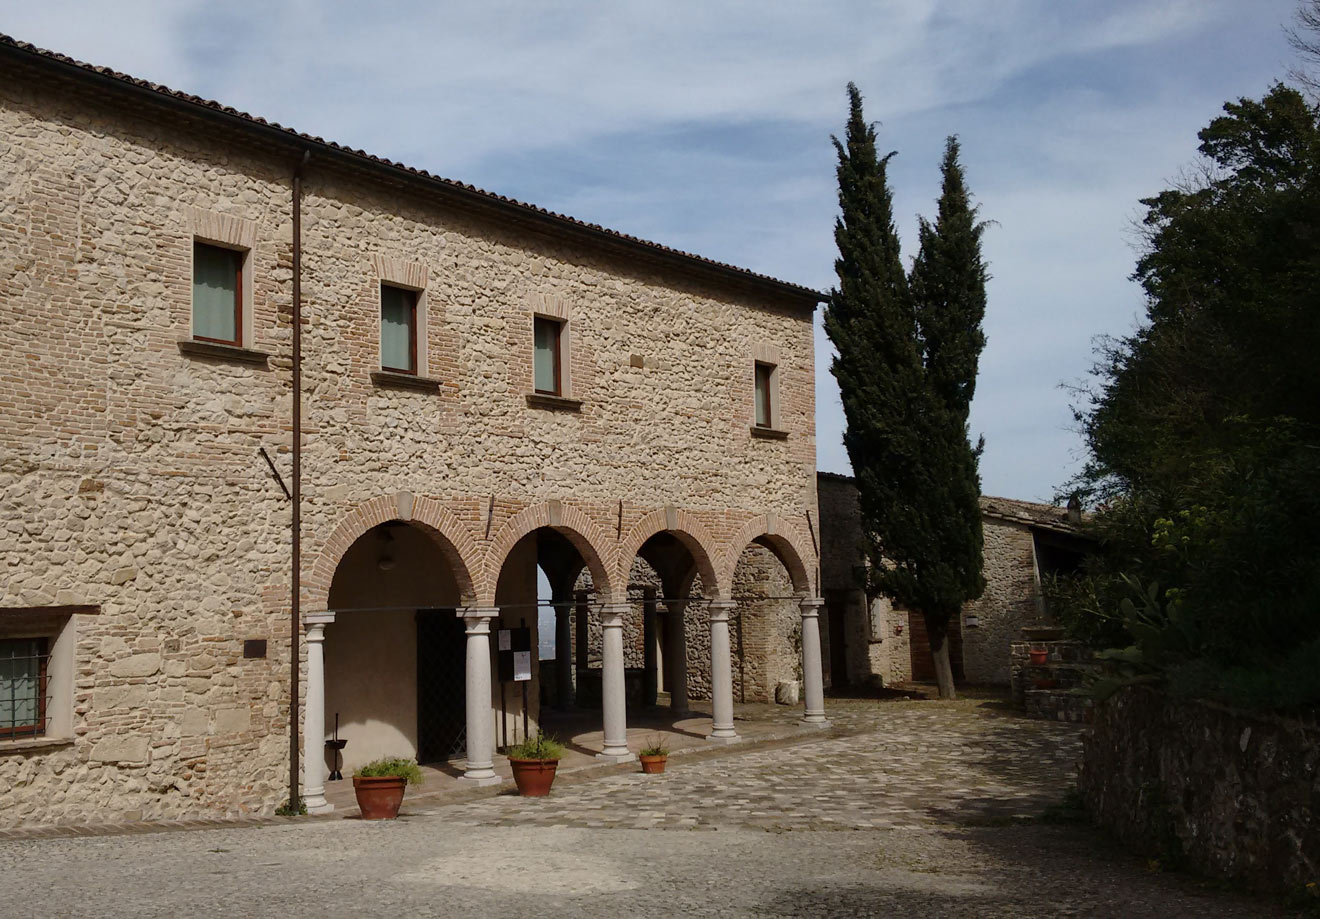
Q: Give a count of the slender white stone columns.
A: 5